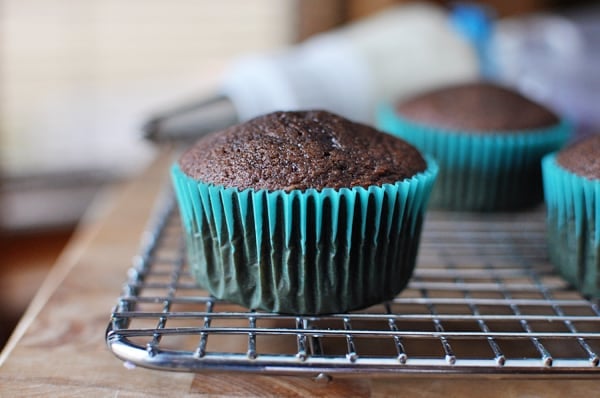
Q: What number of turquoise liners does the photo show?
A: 3